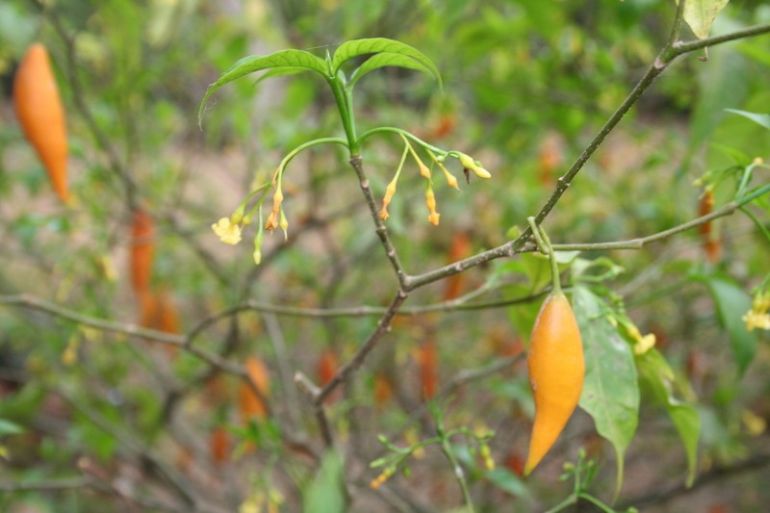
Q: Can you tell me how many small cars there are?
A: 0